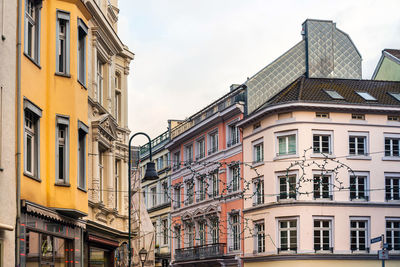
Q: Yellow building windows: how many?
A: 6